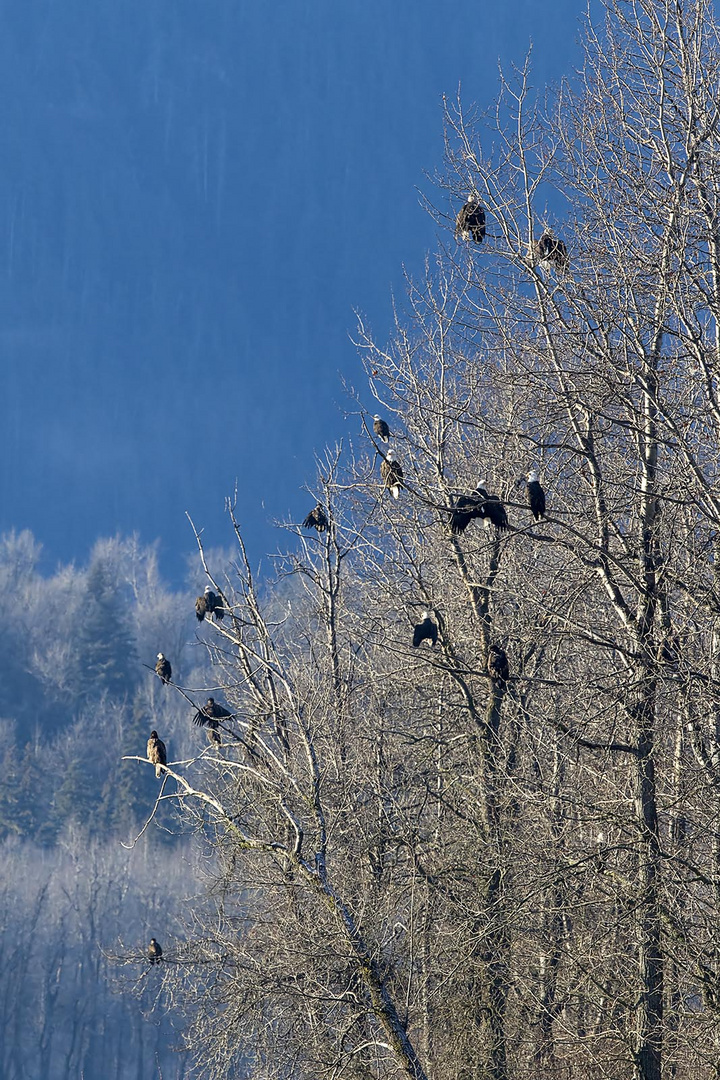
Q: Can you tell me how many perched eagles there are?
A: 14